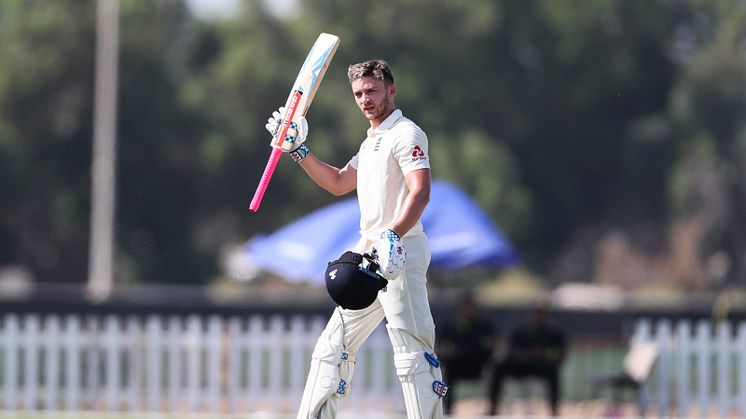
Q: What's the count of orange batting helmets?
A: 0